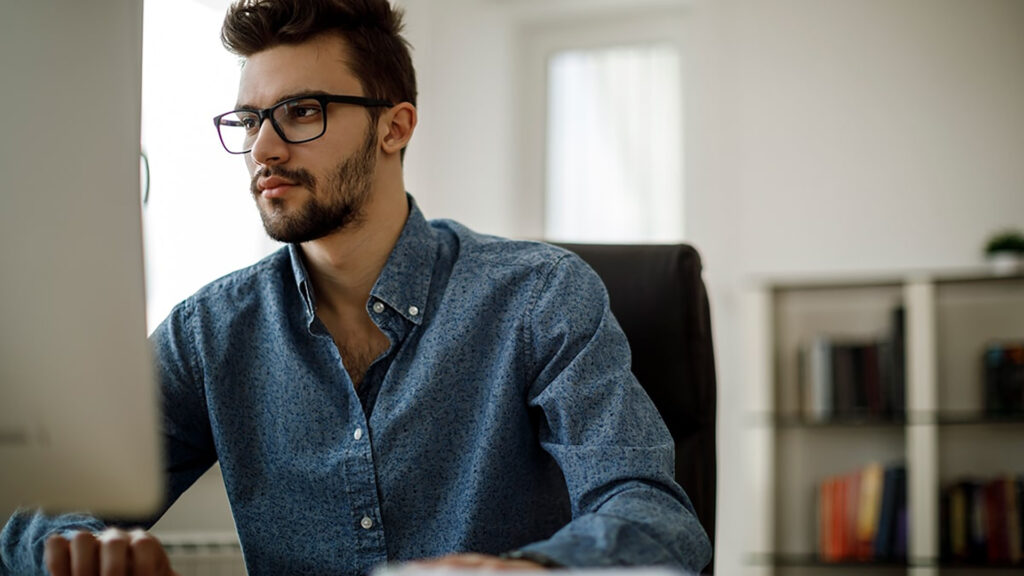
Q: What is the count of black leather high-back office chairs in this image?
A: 1